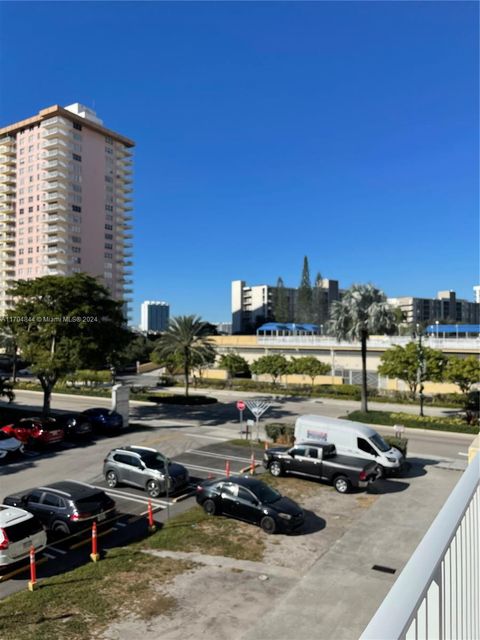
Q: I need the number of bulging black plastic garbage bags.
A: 0